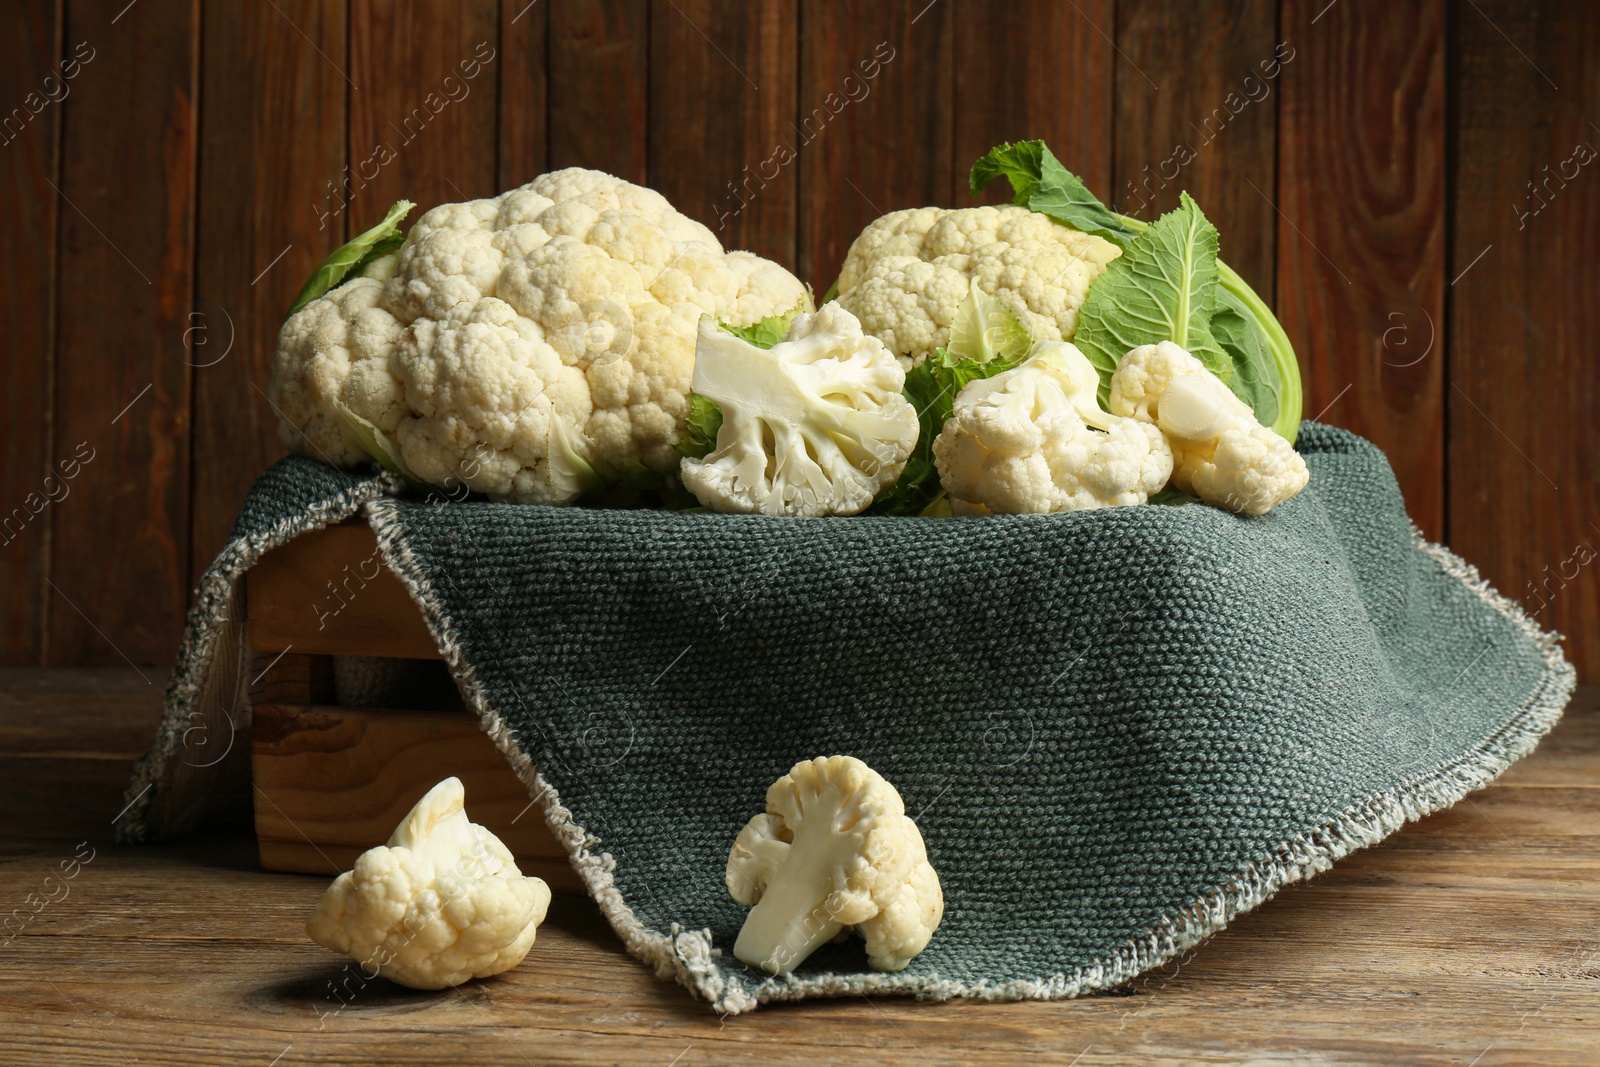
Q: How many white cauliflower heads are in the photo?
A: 2